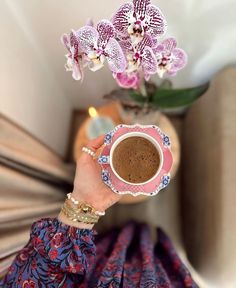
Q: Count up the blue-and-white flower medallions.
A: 5